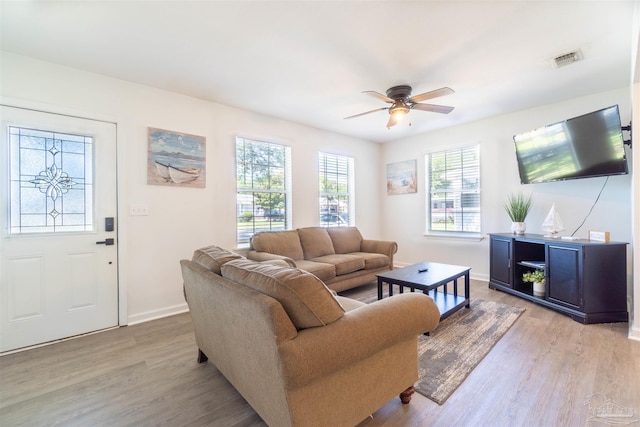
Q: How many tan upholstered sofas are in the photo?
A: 2